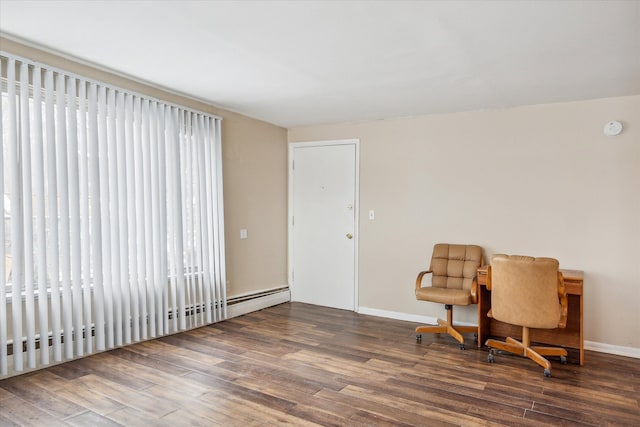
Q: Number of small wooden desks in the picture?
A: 1